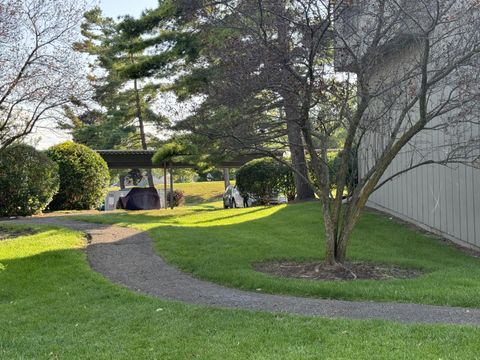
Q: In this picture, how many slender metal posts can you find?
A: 2